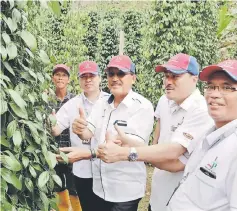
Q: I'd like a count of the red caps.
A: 5